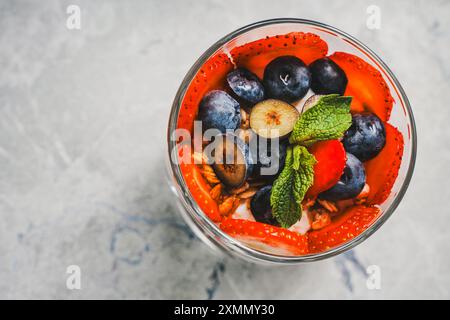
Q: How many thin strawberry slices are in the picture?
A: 7